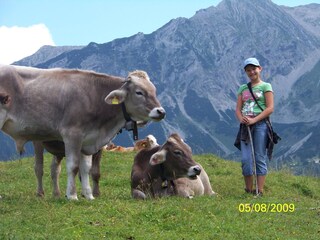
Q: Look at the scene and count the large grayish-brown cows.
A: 2